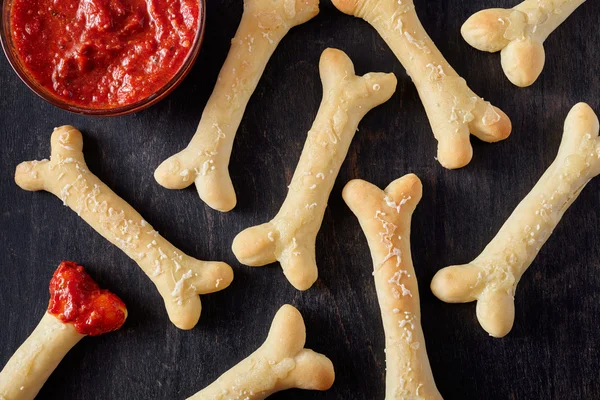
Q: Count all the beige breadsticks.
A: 9